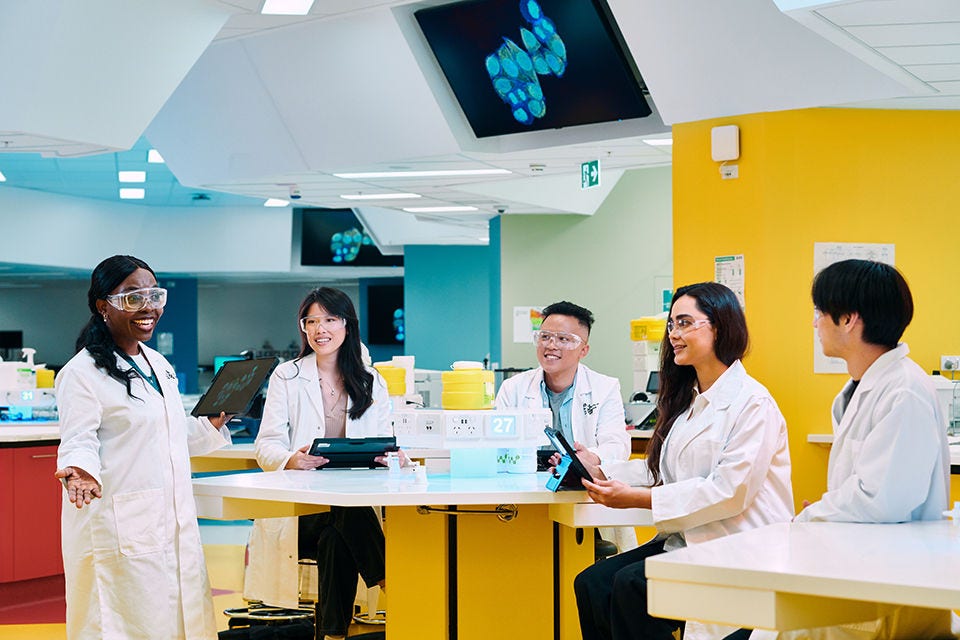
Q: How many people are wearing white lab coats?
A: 5